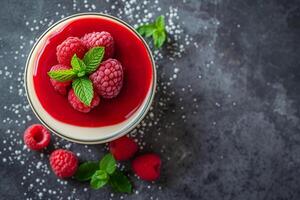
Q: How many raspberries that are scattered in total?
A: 4